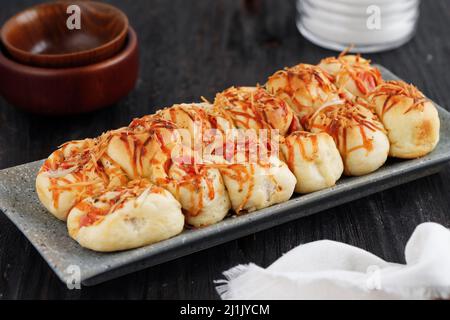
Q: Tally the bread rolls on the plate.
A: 12